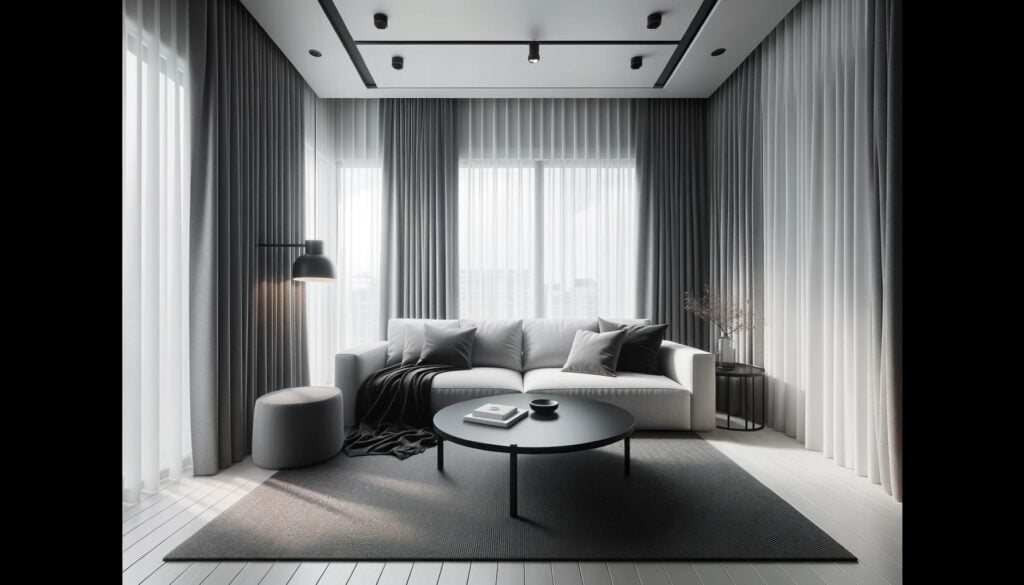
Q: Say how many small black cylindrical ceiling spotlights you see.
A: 5